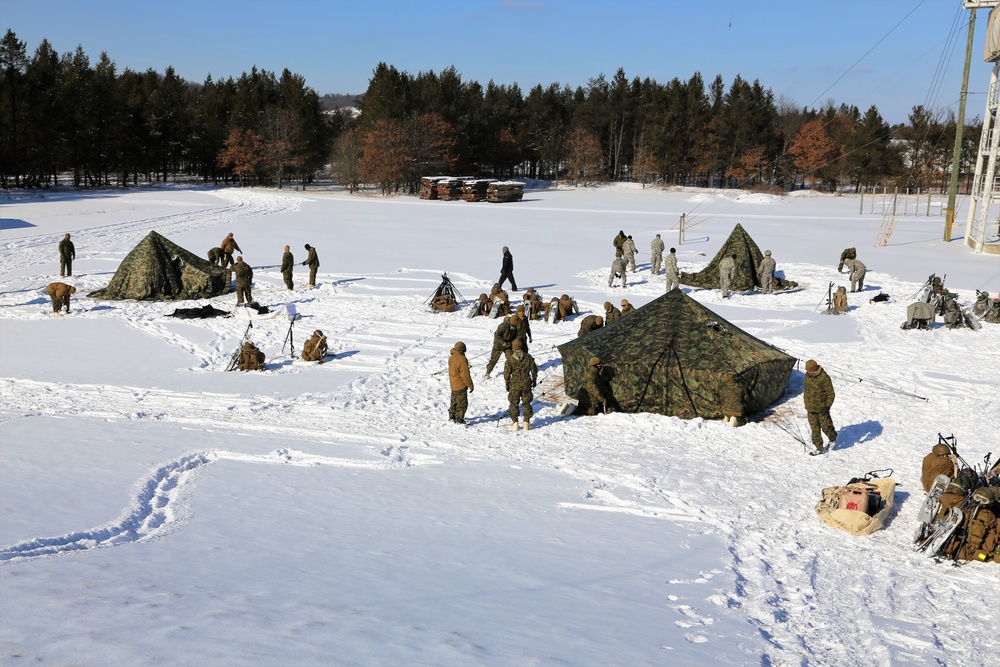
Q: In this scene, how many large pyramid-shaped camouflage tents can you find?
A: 3